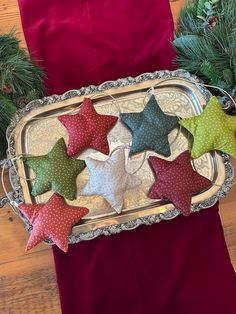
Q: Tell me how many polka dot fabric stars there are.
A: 7